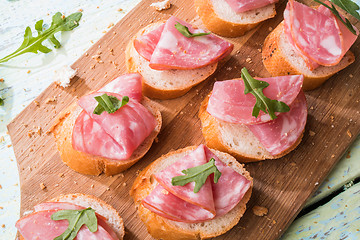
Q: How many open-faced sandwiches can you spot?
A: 7